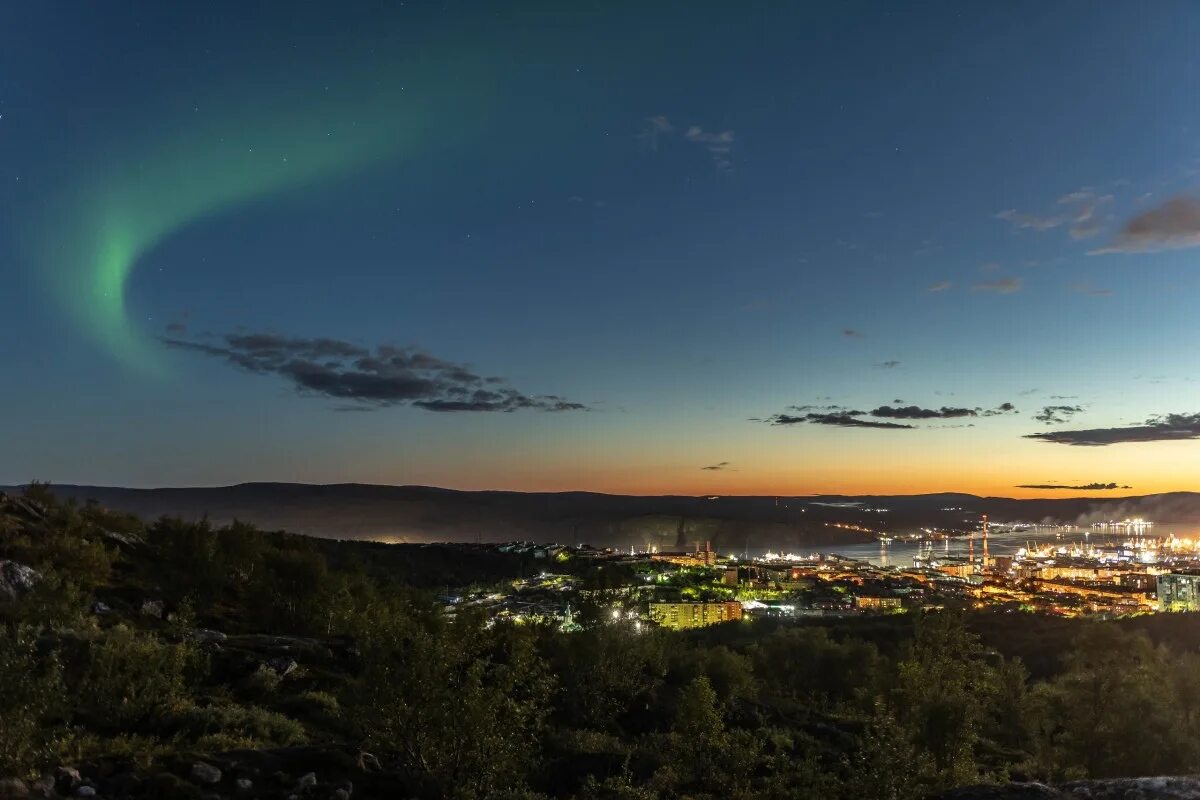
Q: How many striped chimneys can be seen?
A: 2